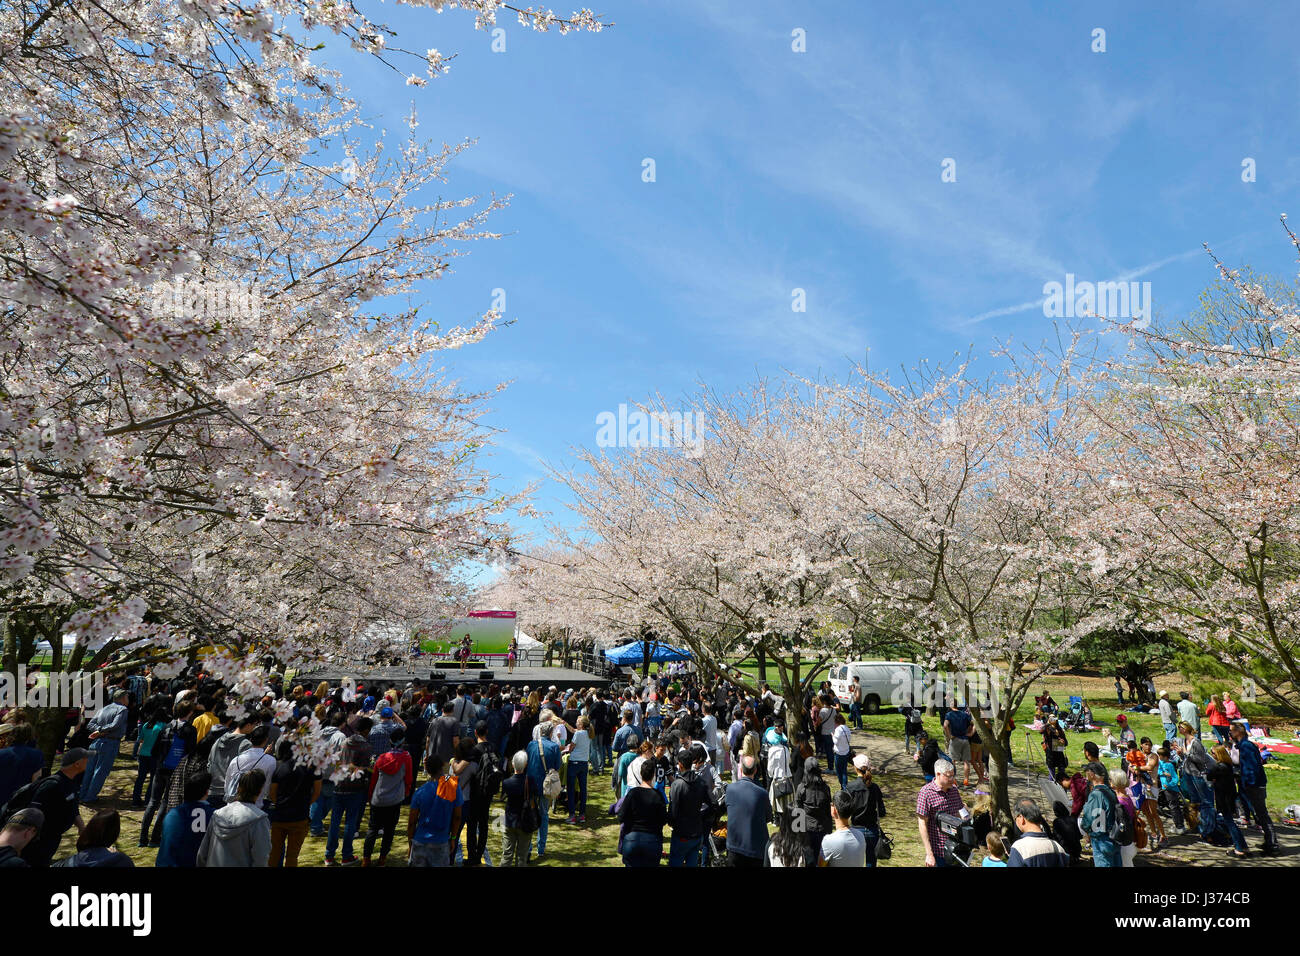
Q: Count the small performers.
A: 3